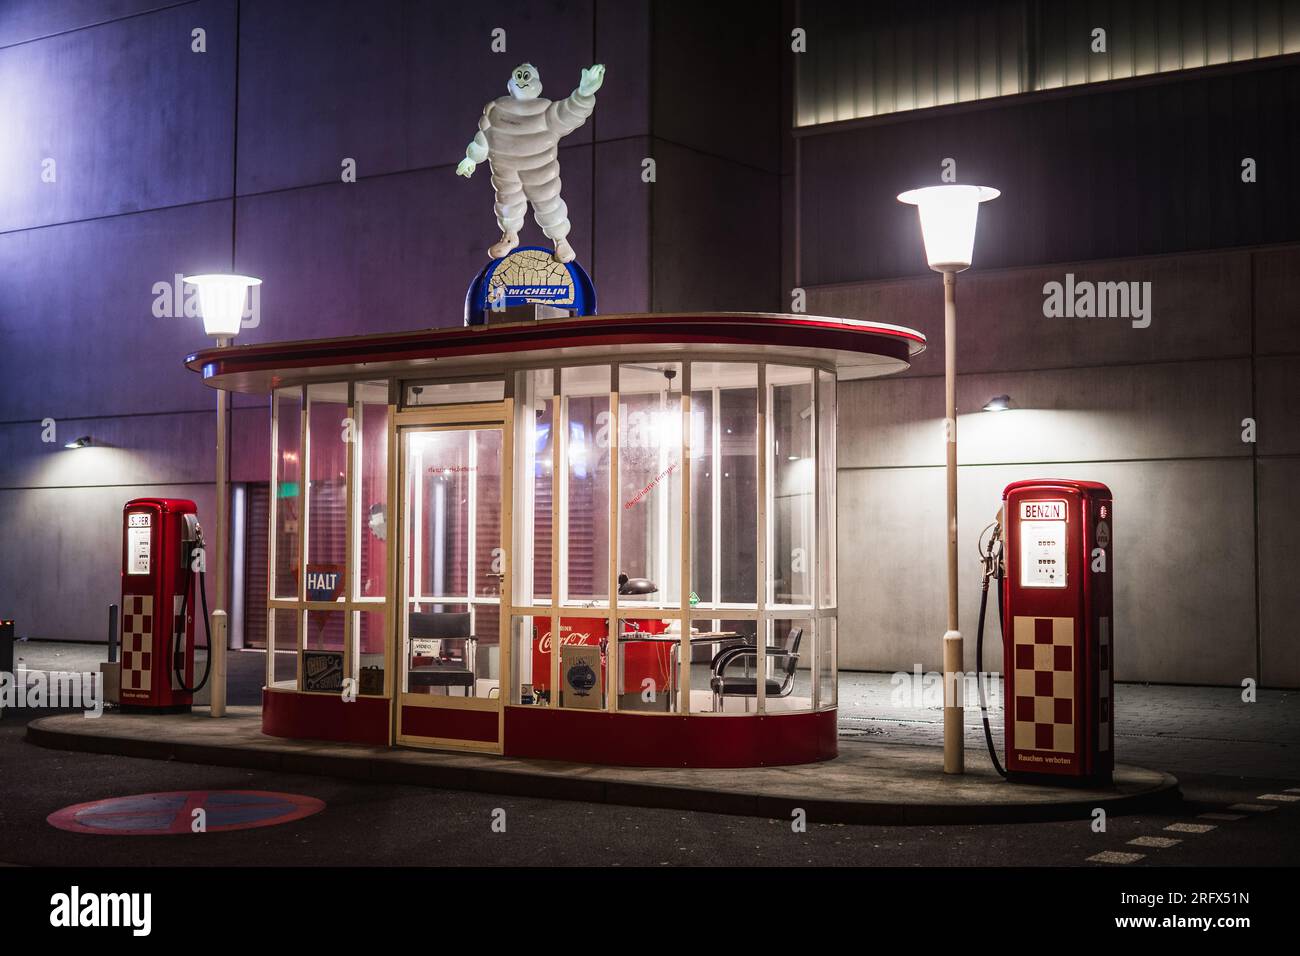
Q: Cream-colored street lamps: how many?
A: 2